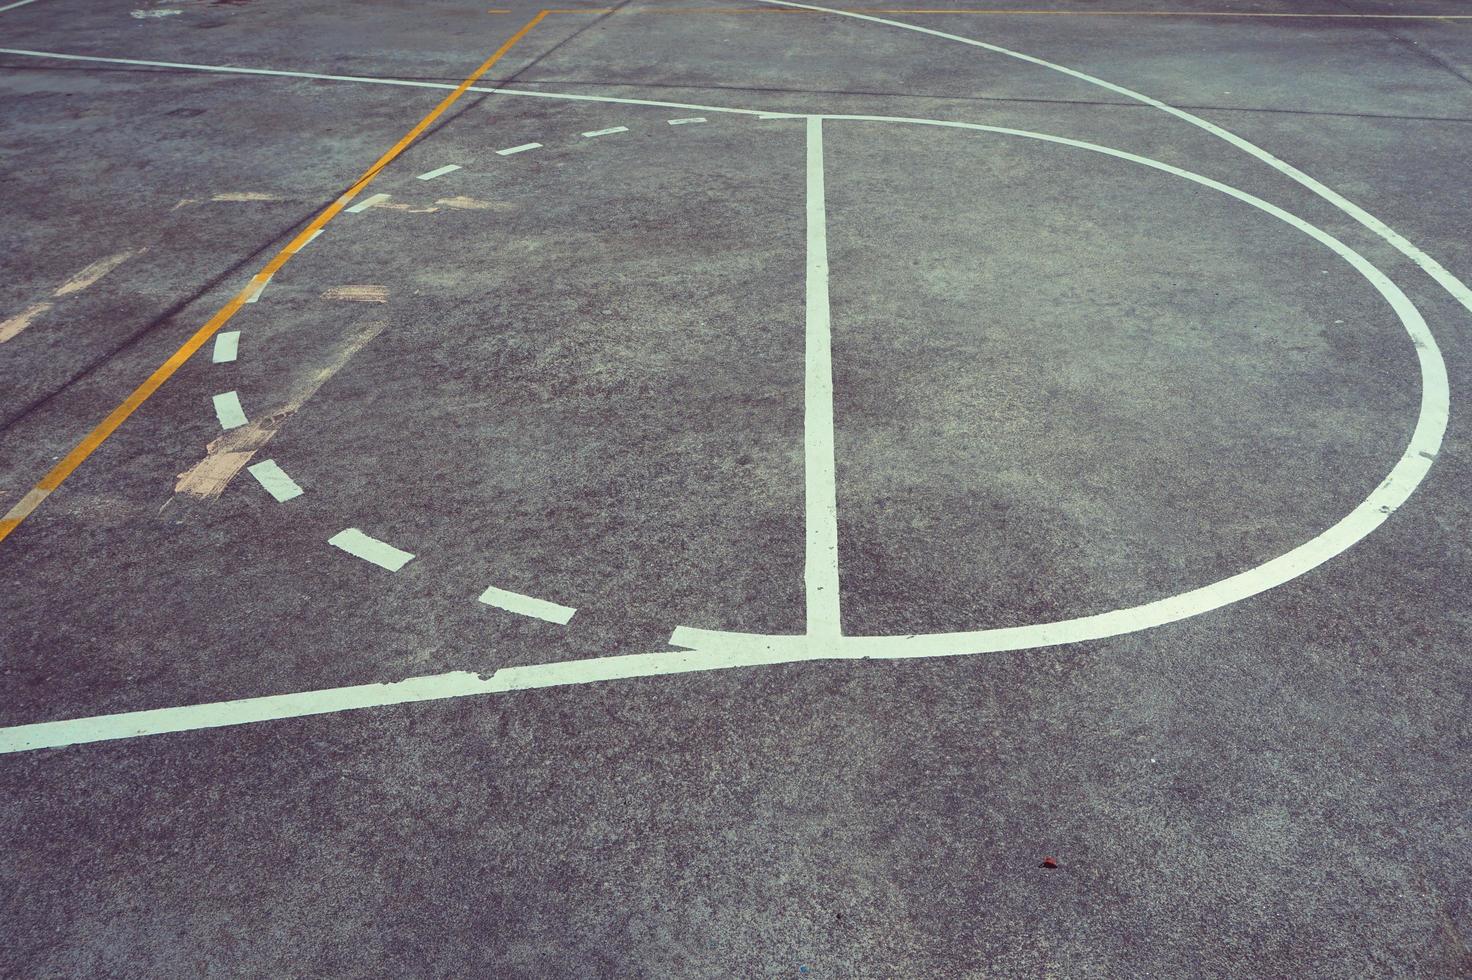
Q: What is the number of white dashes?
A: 12